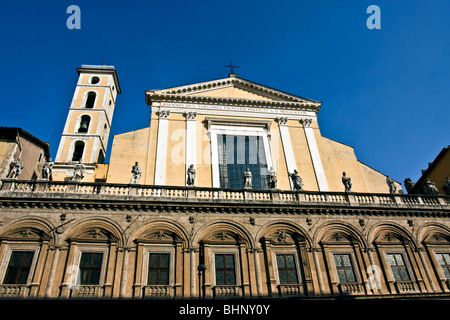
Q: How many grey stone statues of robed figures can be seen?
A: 12